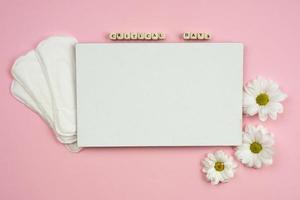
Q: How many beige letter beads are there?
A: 12